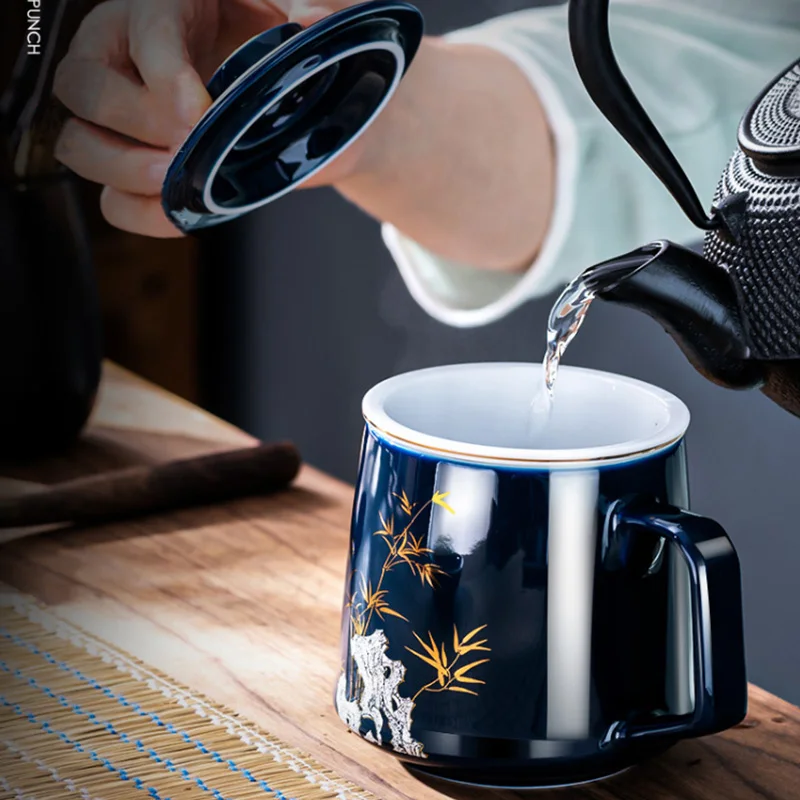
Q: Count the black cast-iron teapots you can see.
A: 1